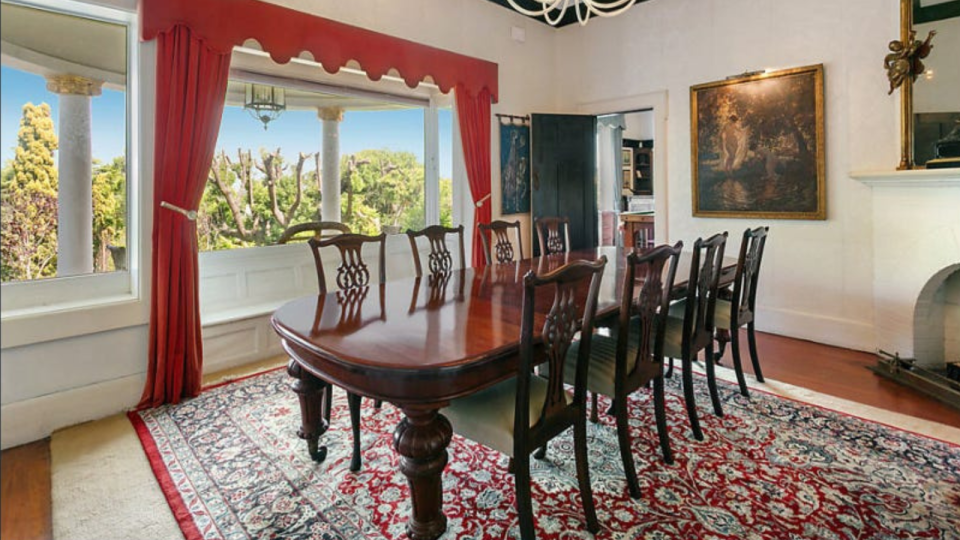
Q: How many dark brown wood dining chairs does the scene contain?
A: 8